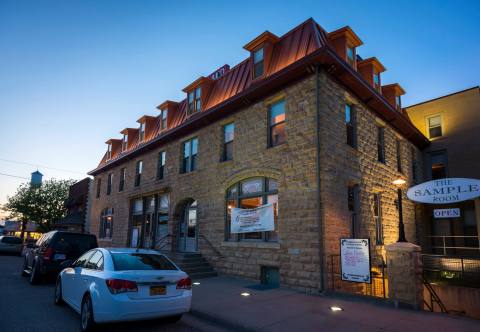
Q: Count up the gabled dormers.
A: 9